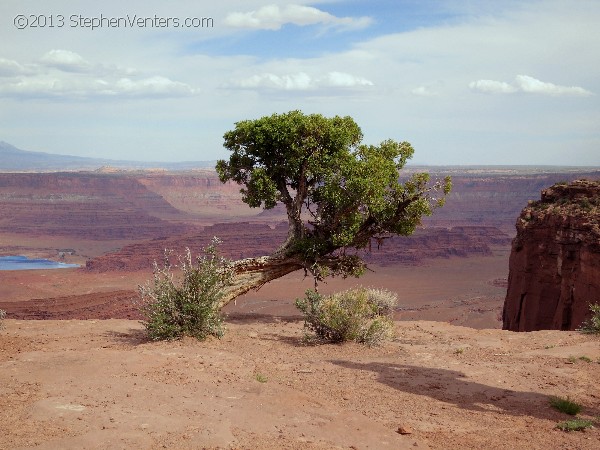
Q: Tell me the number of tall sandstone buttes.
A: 1